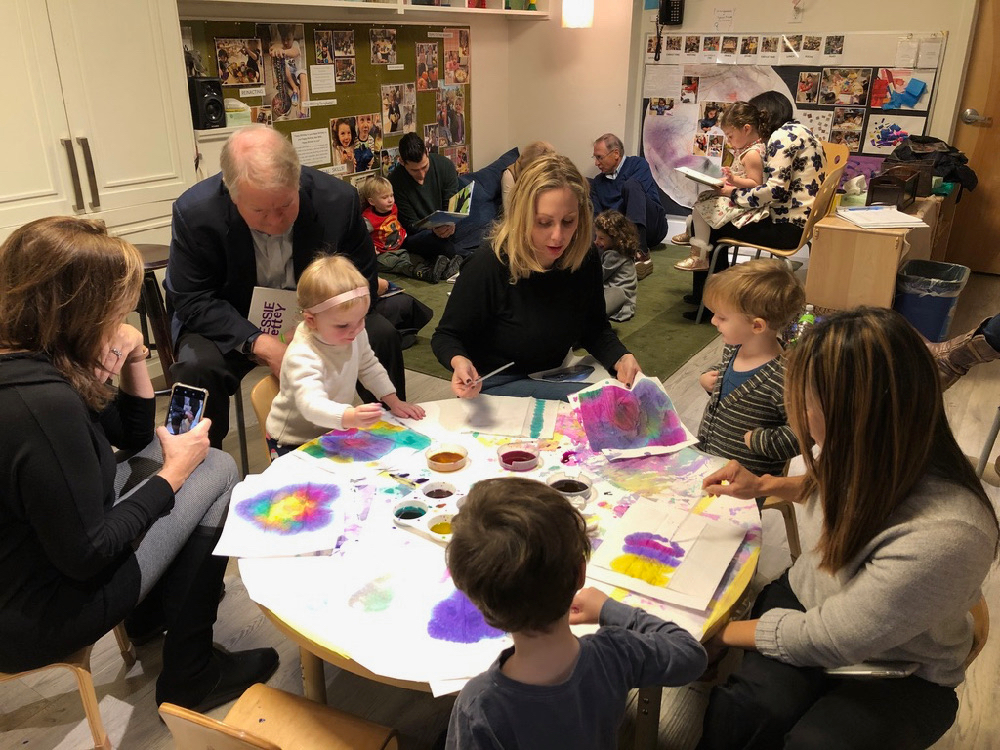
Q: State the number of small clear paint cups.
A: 3